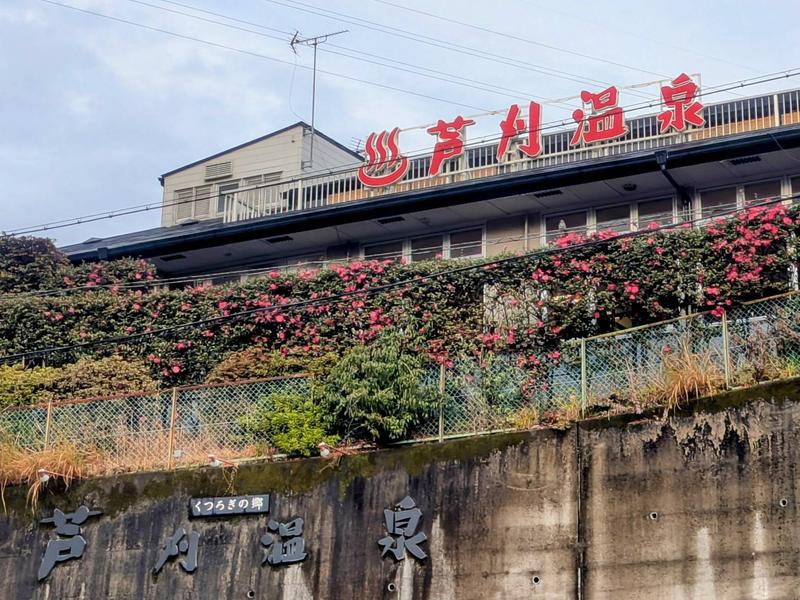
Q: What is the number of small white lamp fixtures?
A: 3